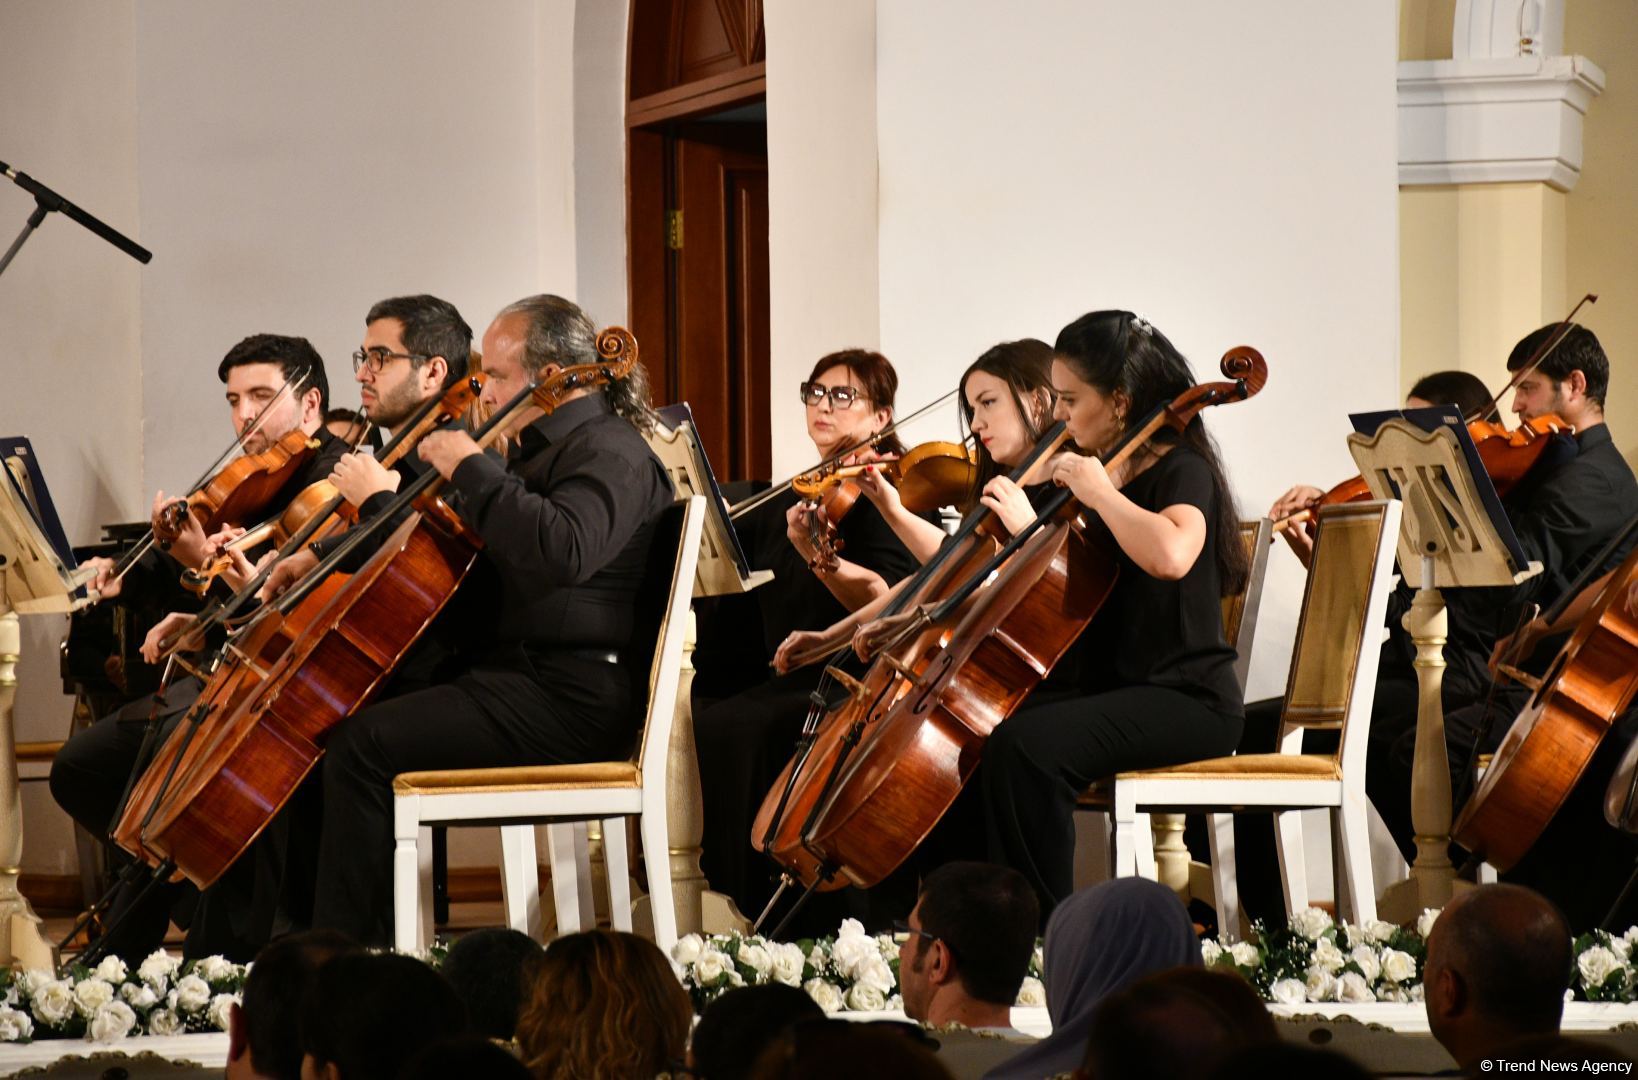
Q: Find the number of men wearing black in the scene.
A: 4